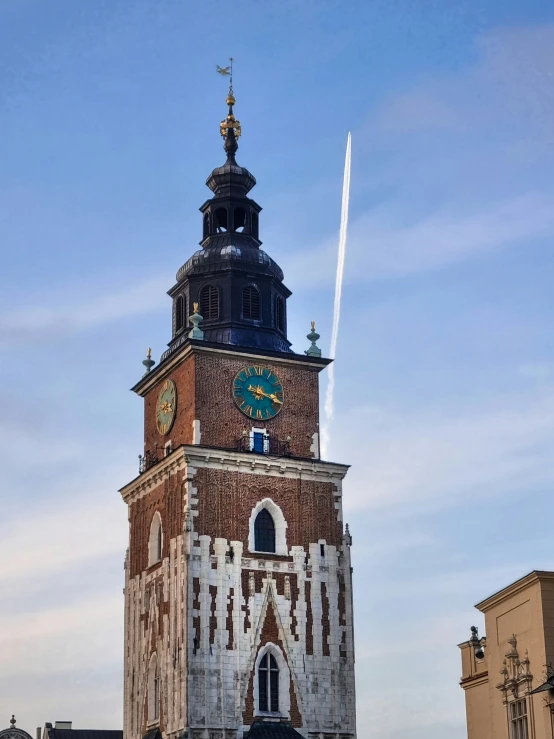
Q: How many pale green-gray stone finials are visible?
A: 3